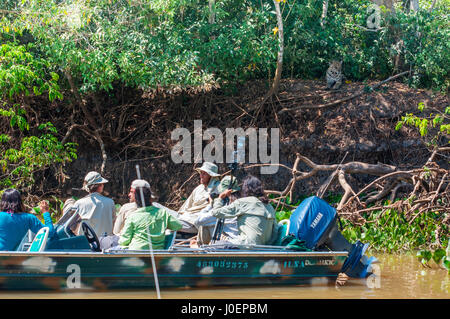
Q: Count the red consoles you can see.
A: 0